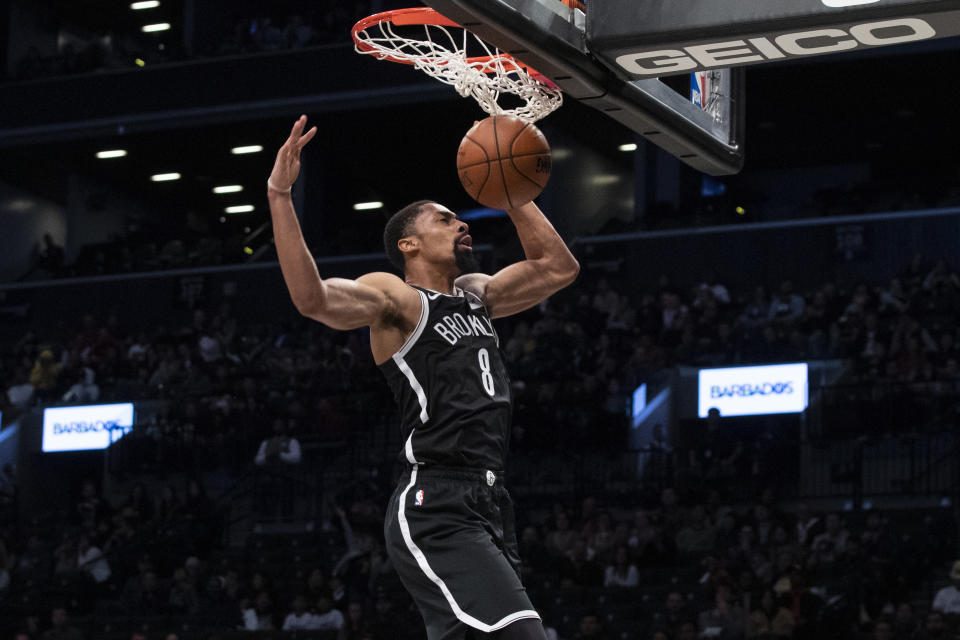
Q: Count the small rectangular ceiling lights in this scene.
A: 9